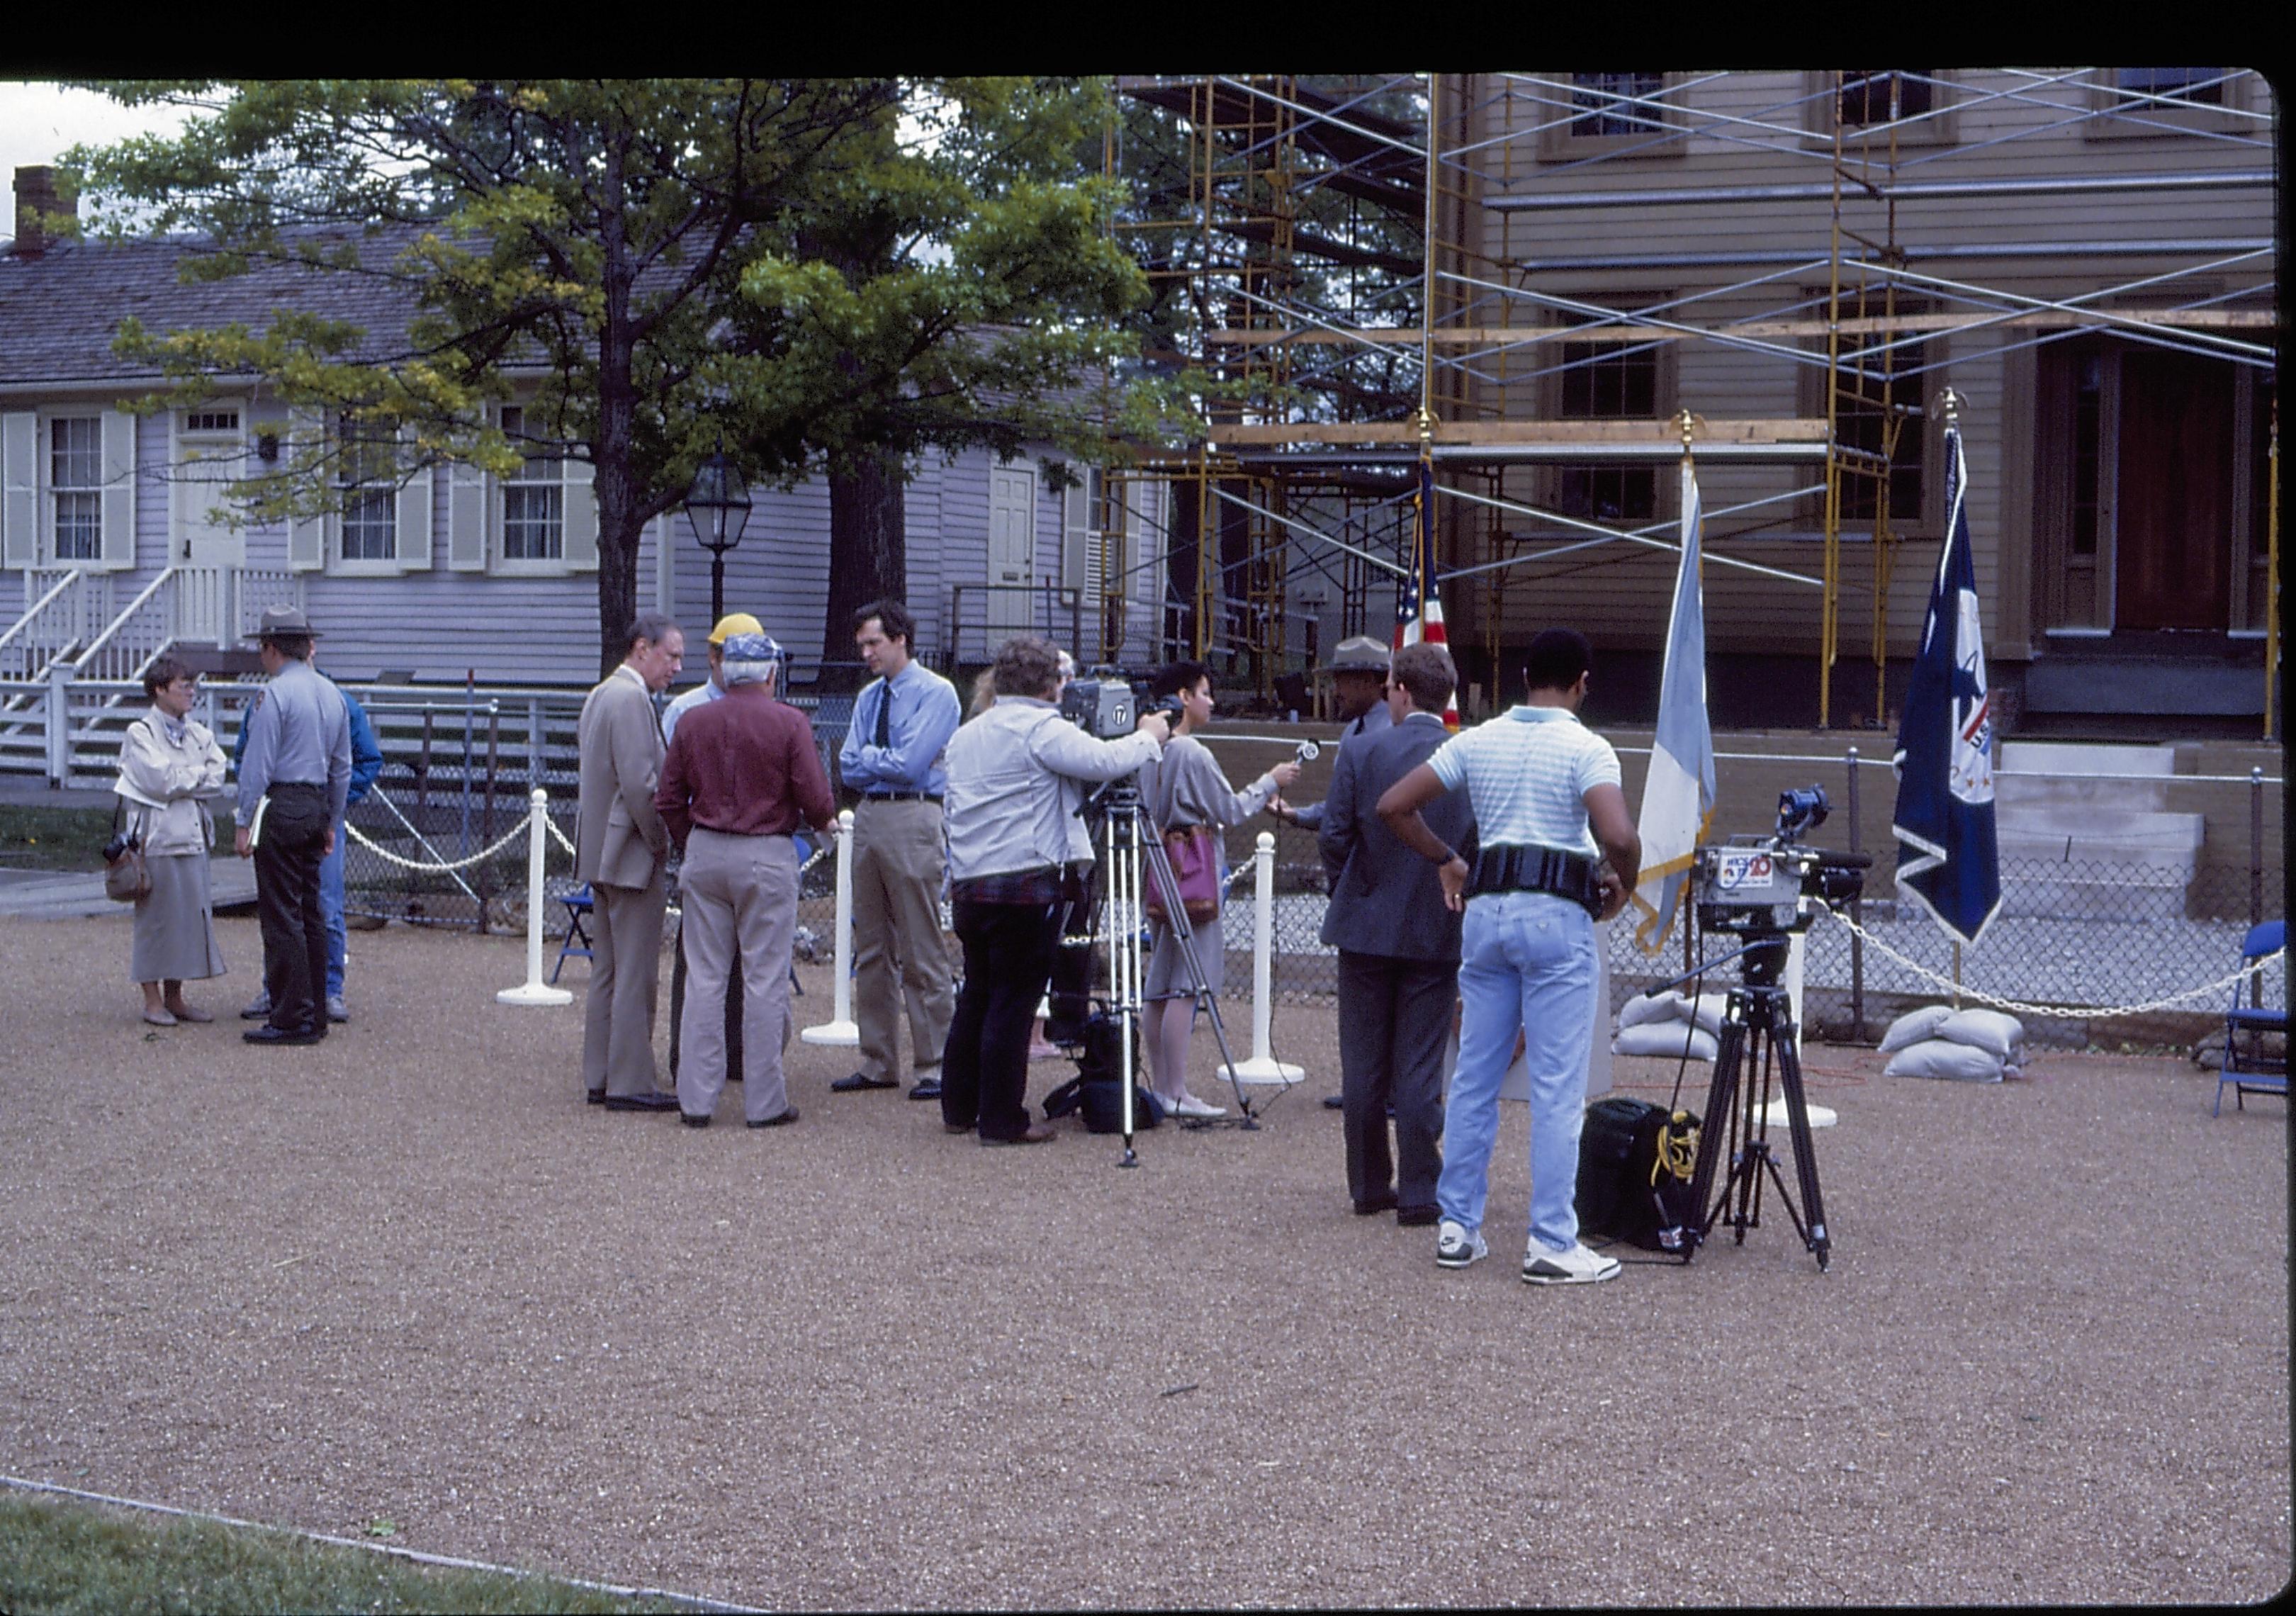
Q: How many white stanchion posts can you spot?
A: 4